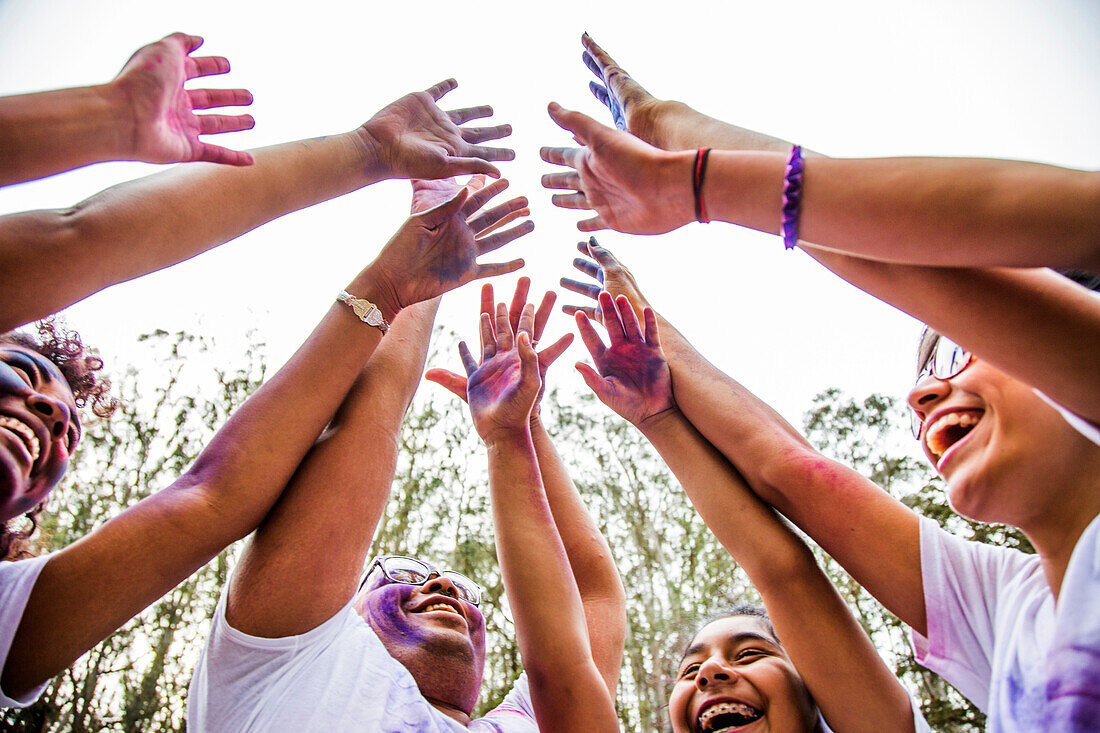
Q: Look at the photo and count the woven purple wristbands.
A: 1